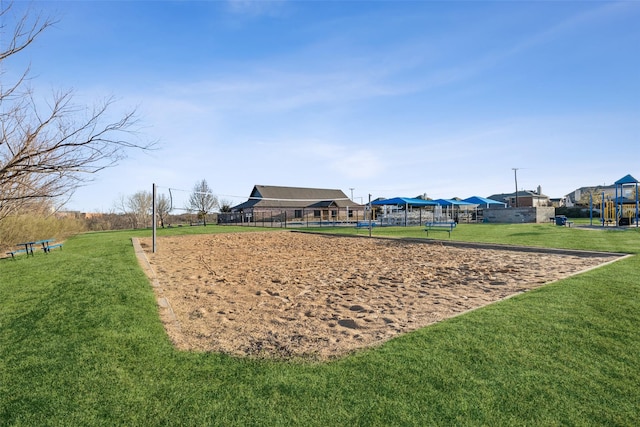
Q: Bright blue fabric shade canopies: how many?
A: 3